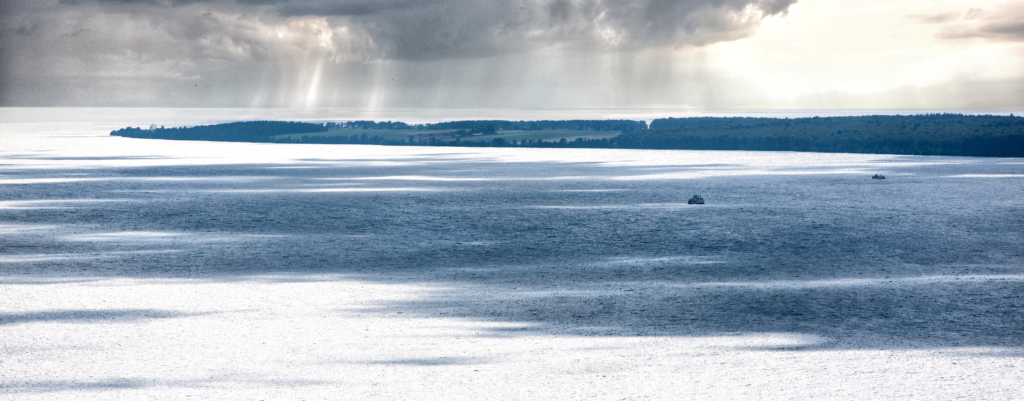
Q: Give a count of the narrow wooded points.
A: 1